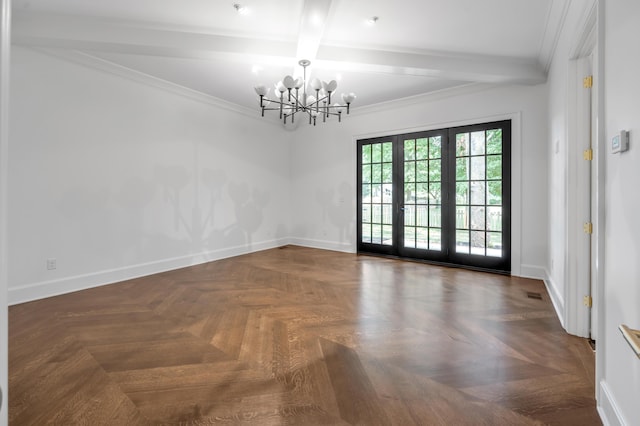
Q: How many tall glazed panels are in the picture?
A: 3